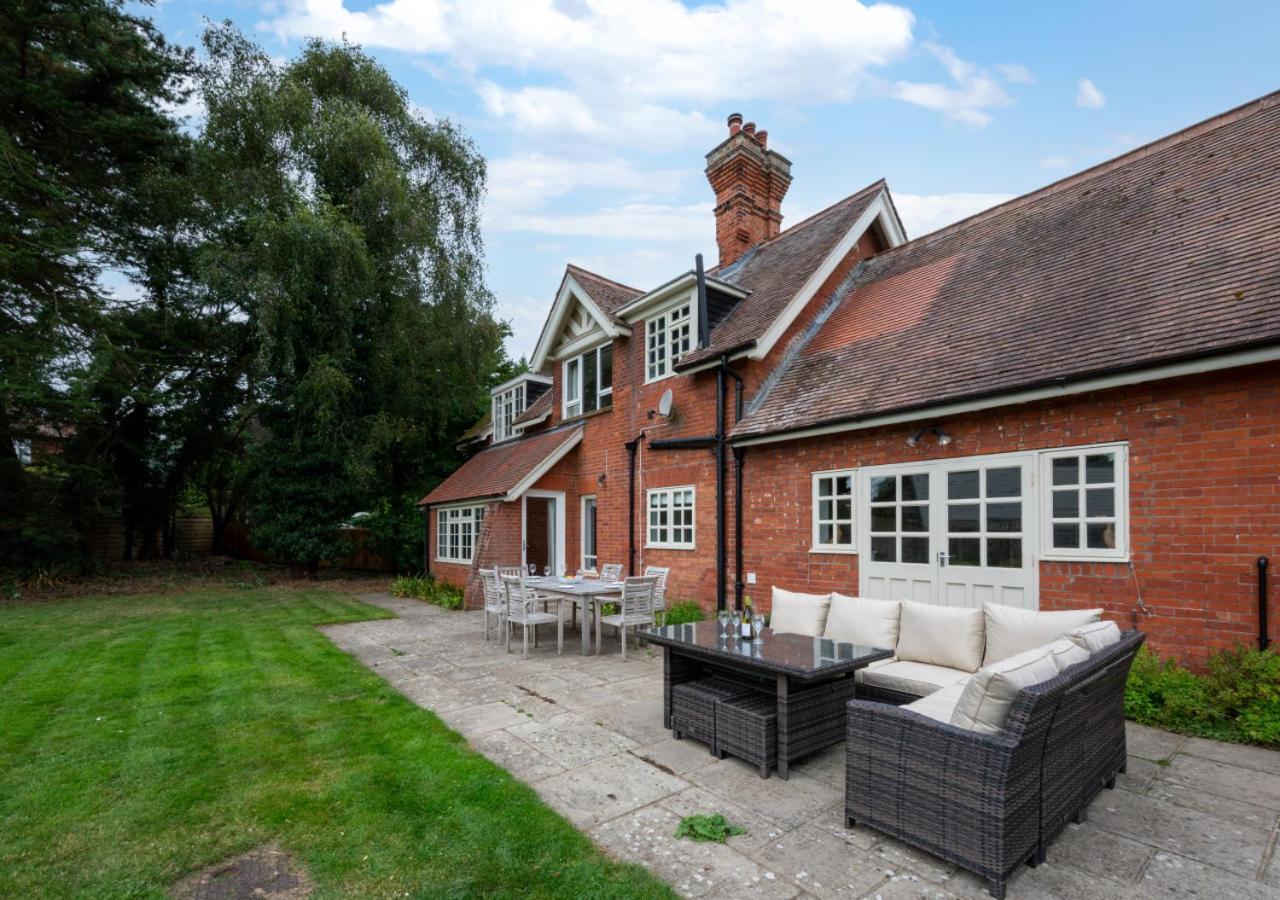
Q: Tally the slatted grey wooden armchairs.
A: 6